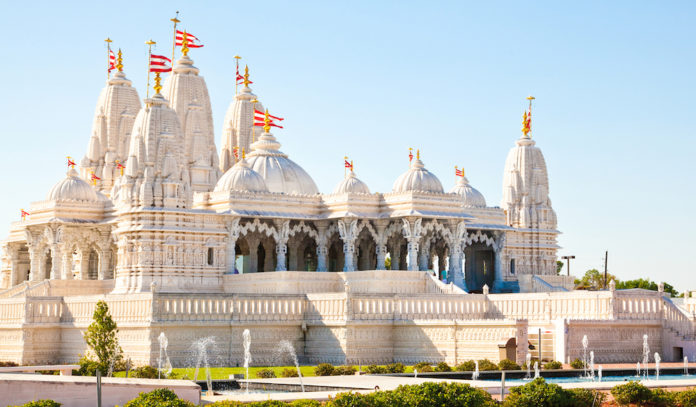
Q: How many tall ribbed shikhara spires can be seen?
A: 5